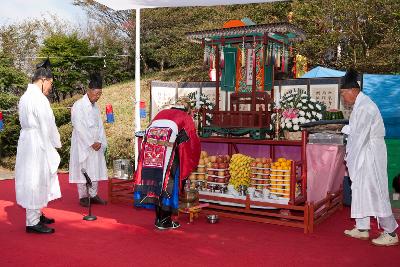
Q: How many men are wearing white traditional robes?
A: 3